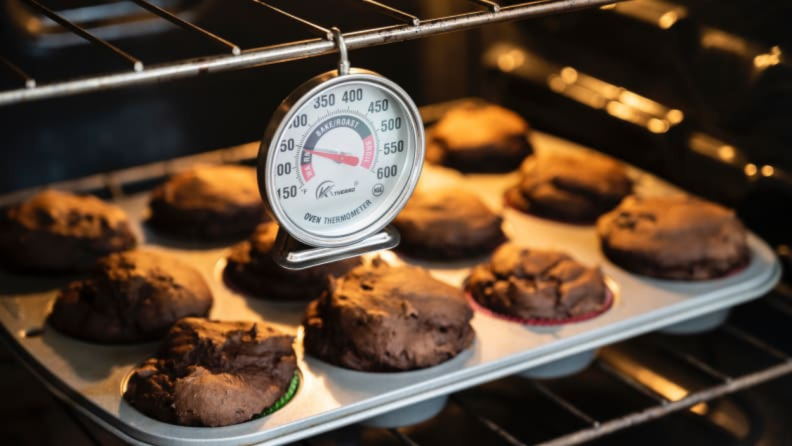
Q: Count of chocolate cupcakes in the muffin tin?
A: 11